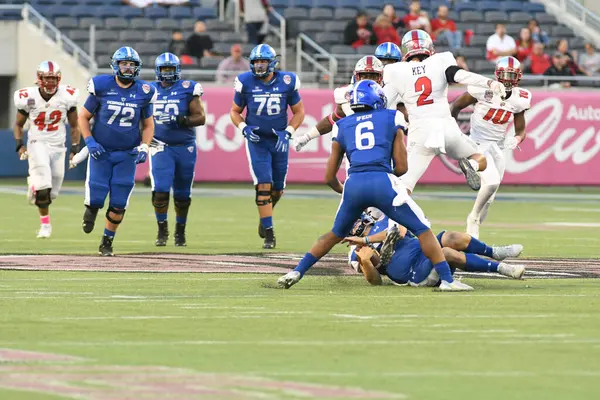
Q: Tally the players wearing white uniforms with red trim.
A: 4